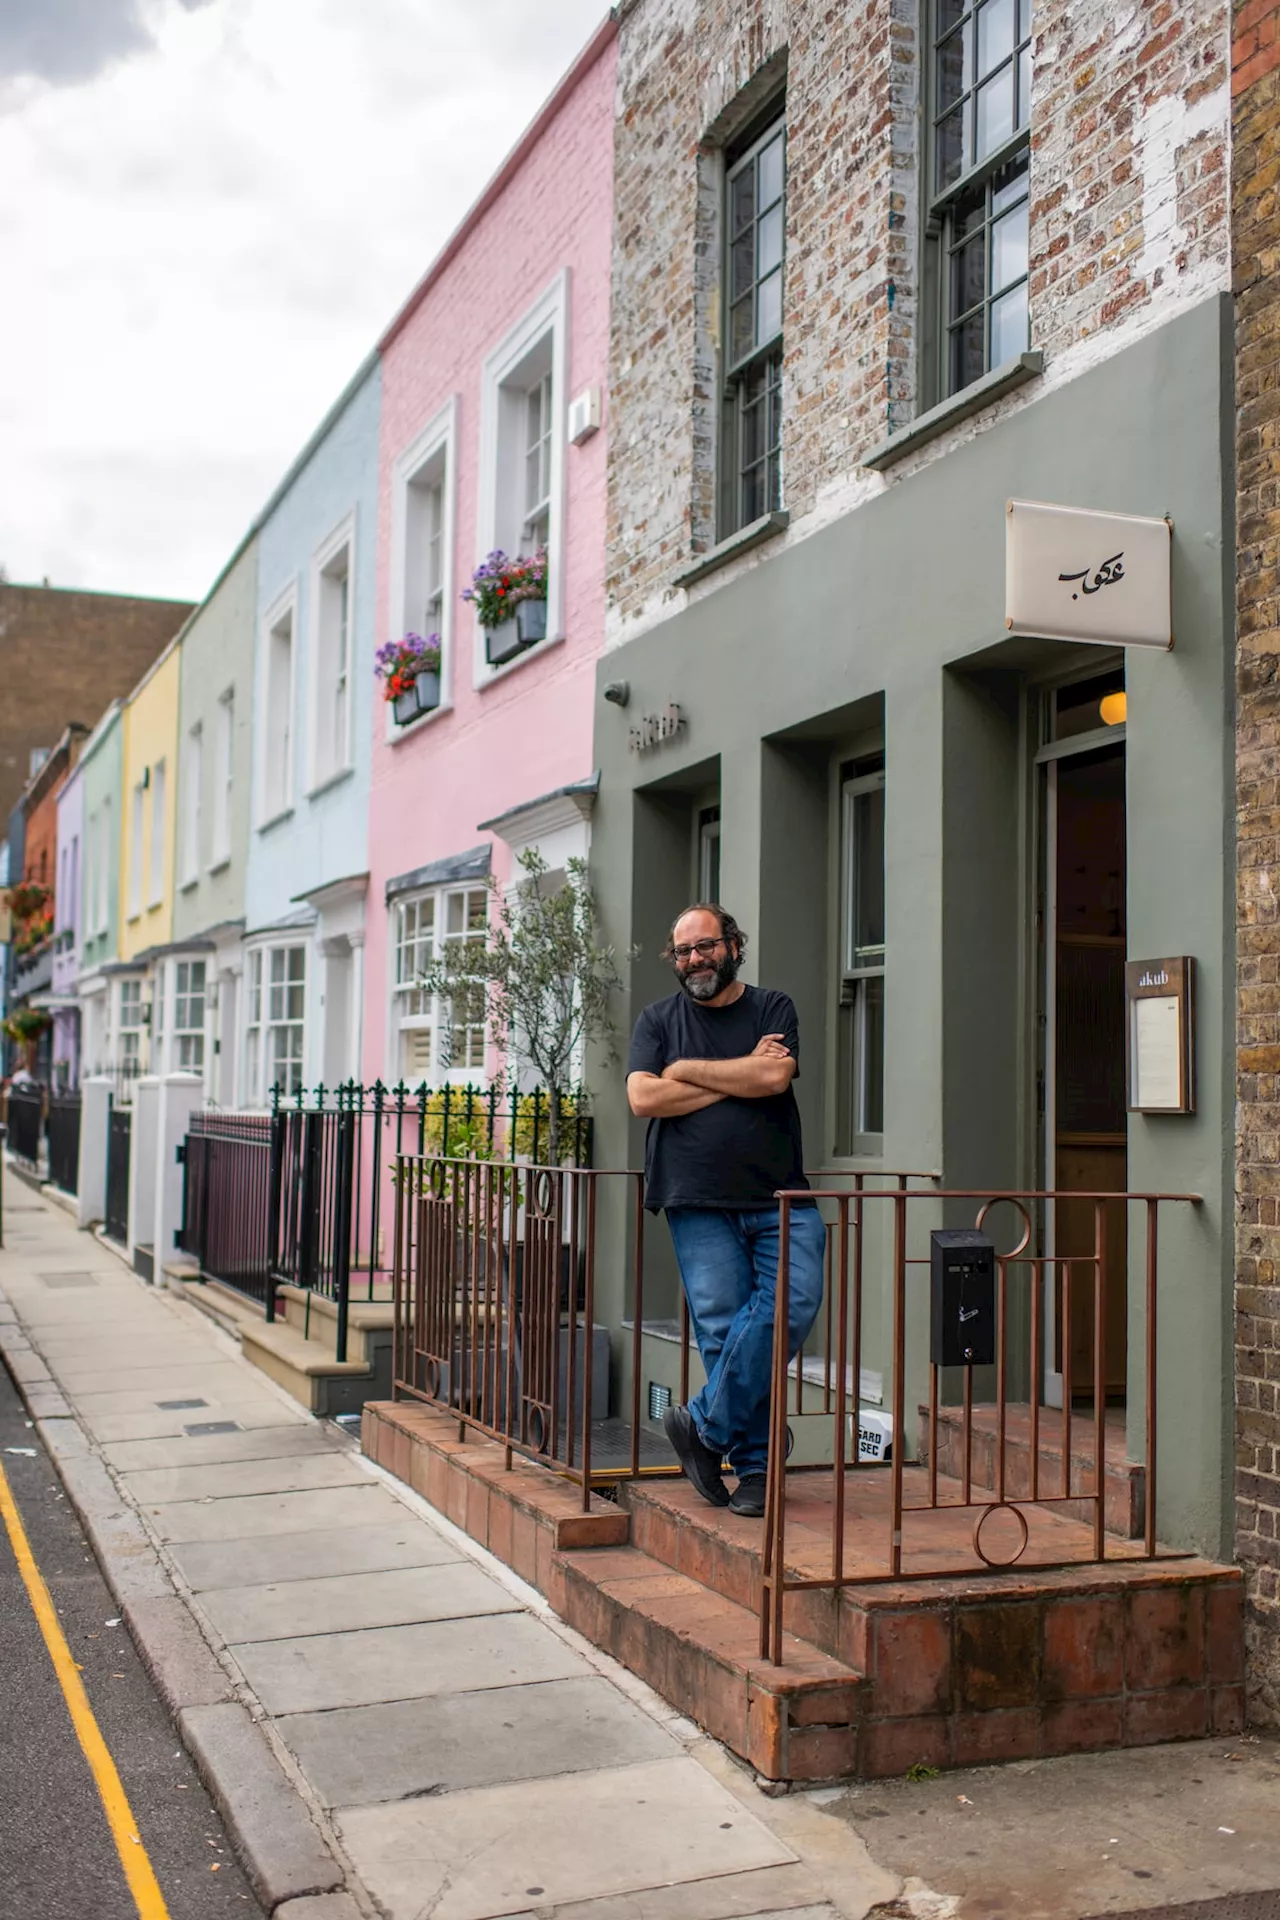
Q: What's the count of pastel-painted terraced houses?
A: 6